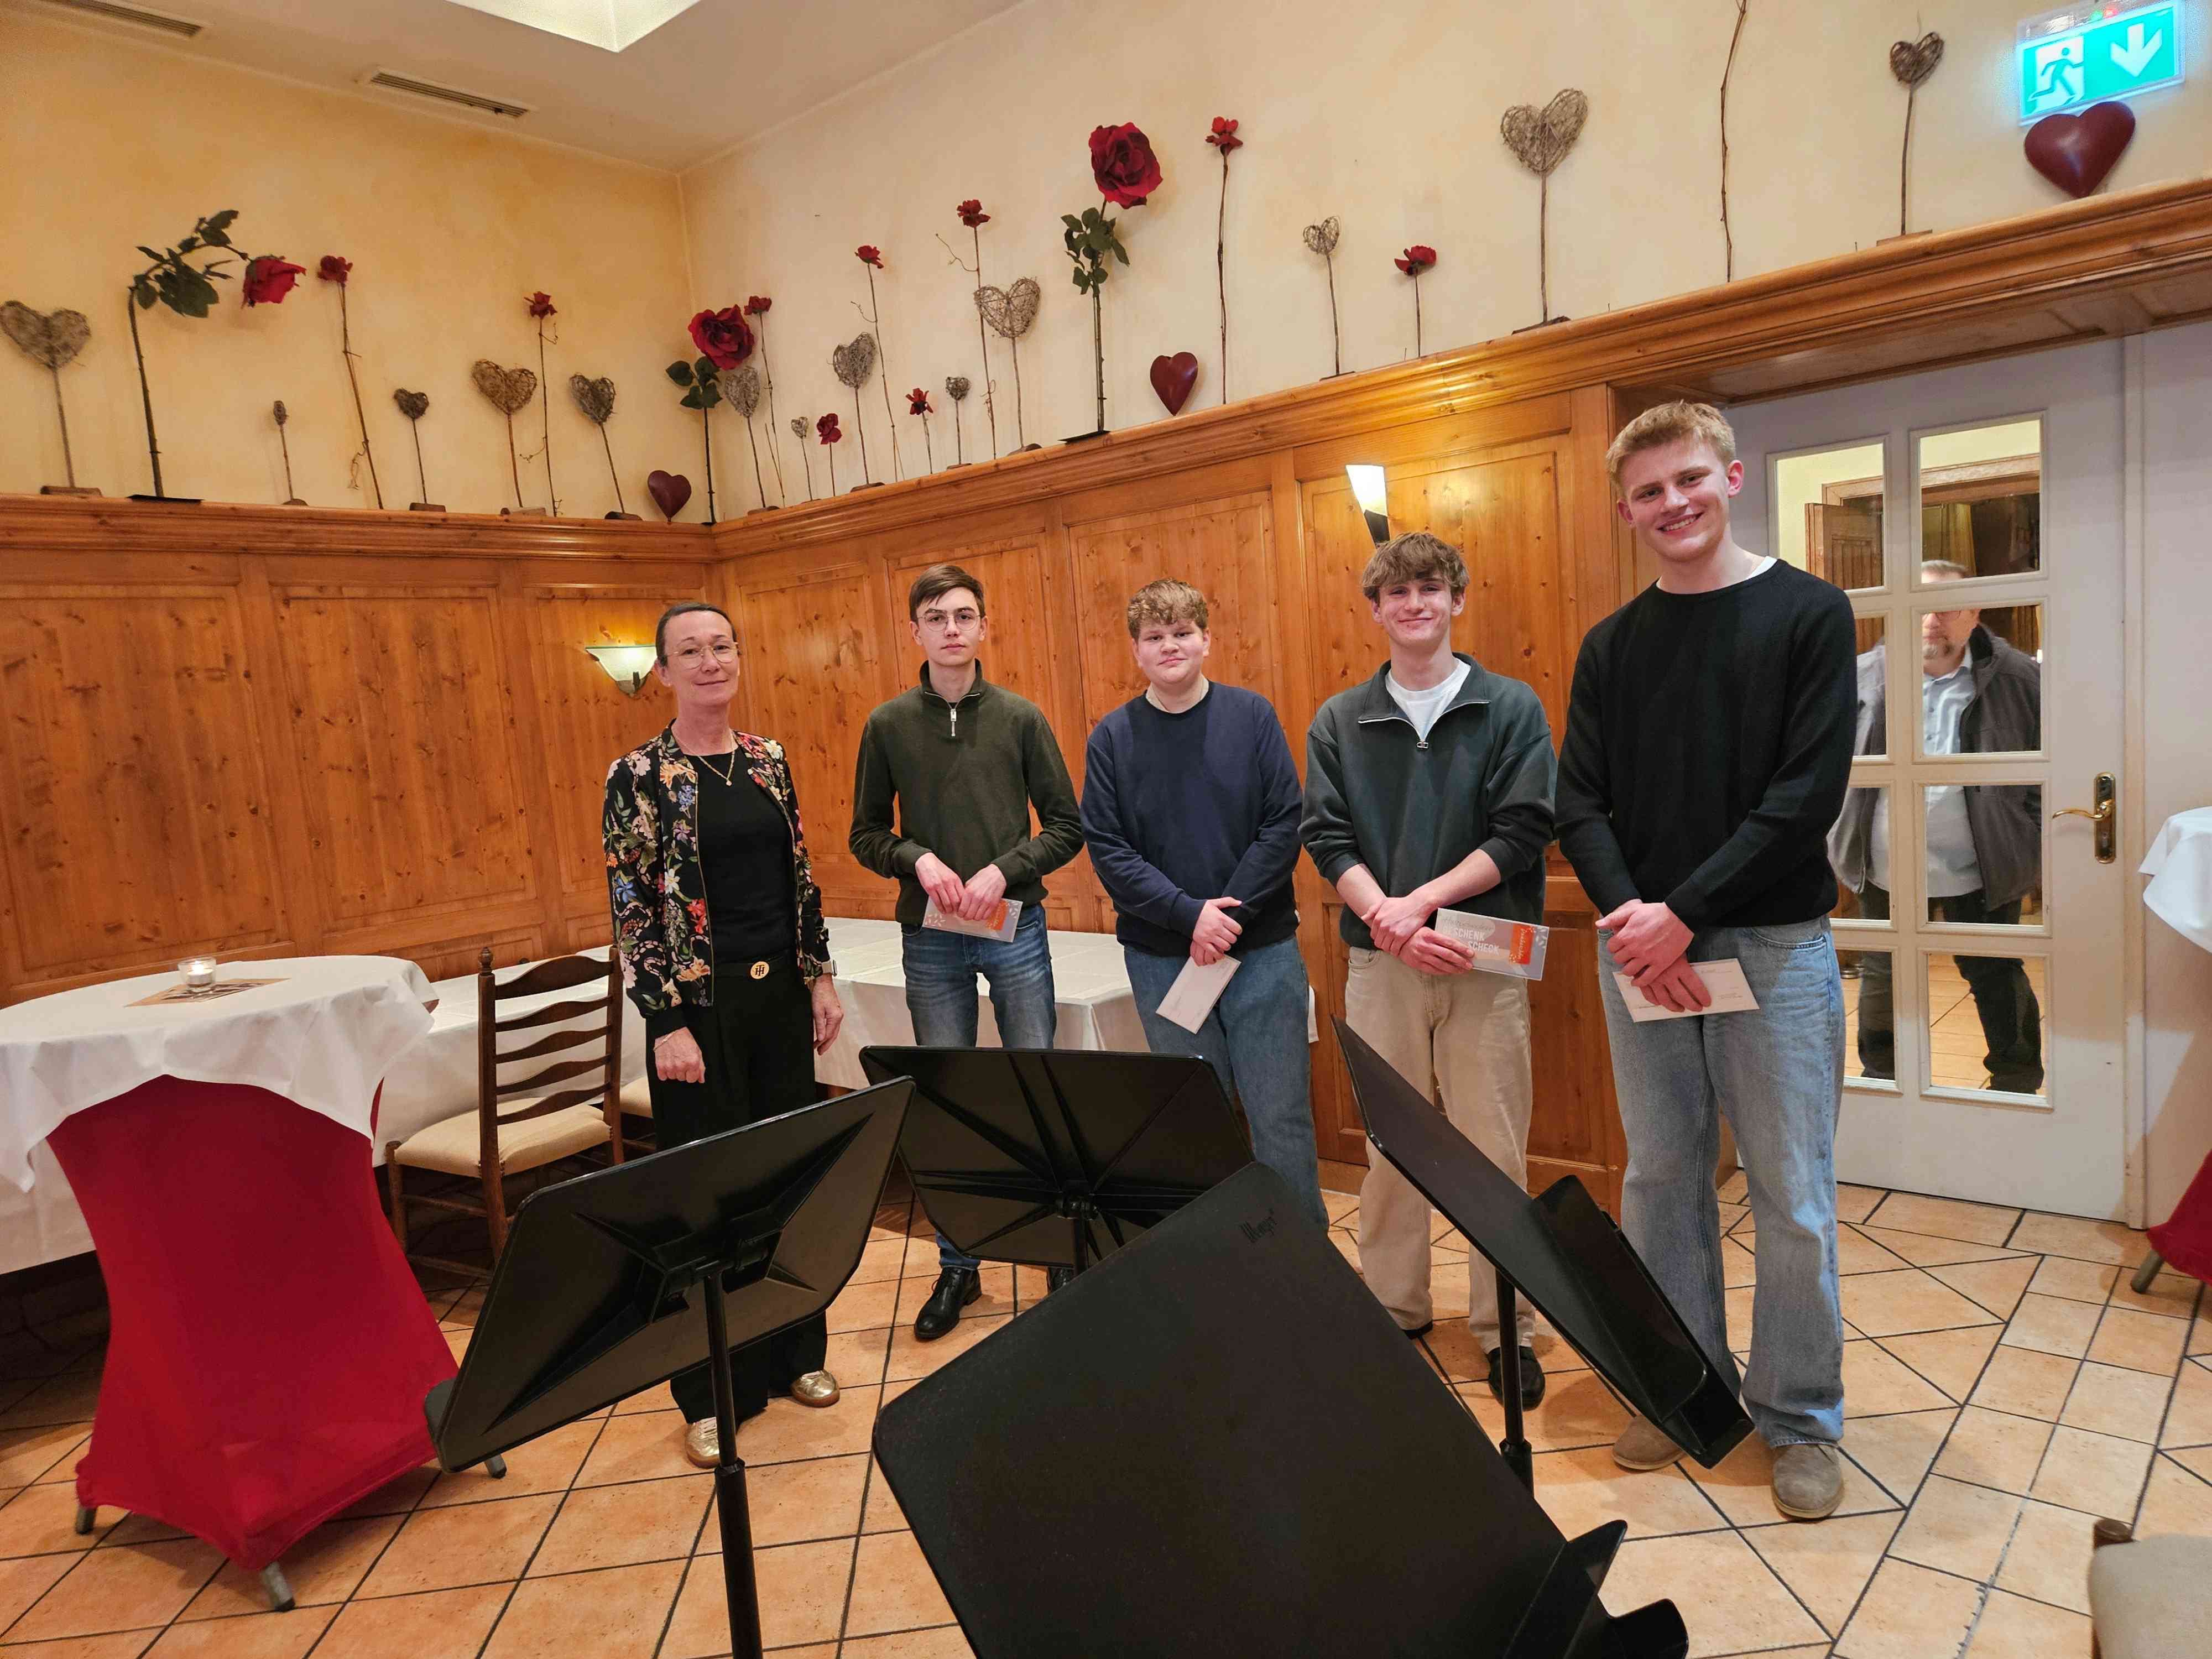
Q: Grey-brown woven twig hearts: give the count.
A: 13